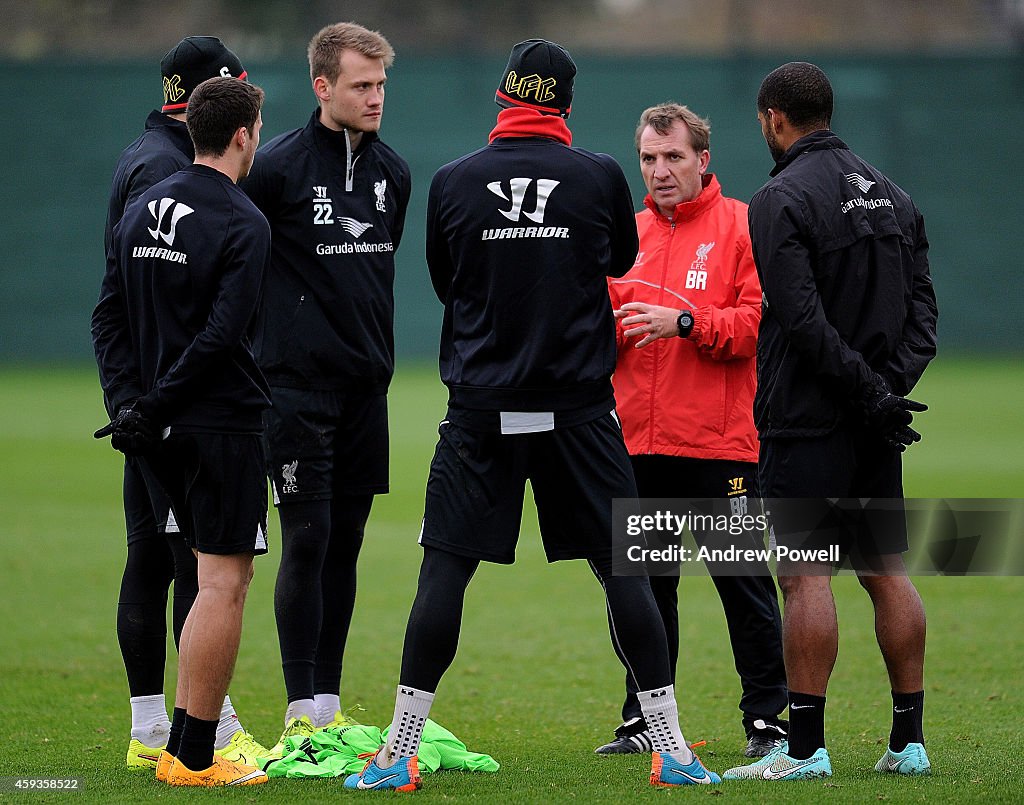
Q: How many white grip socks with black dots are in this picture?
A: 2